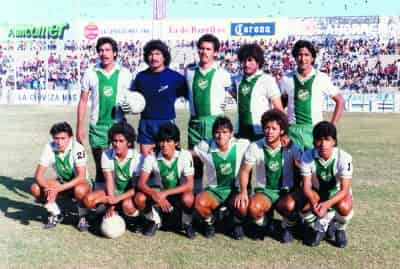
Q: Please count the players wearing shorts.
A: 11